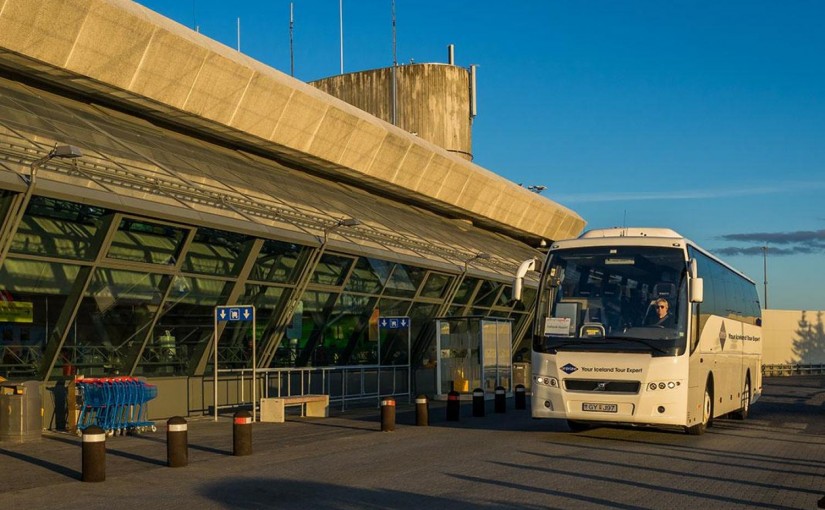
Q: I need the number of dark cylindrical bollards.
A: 9